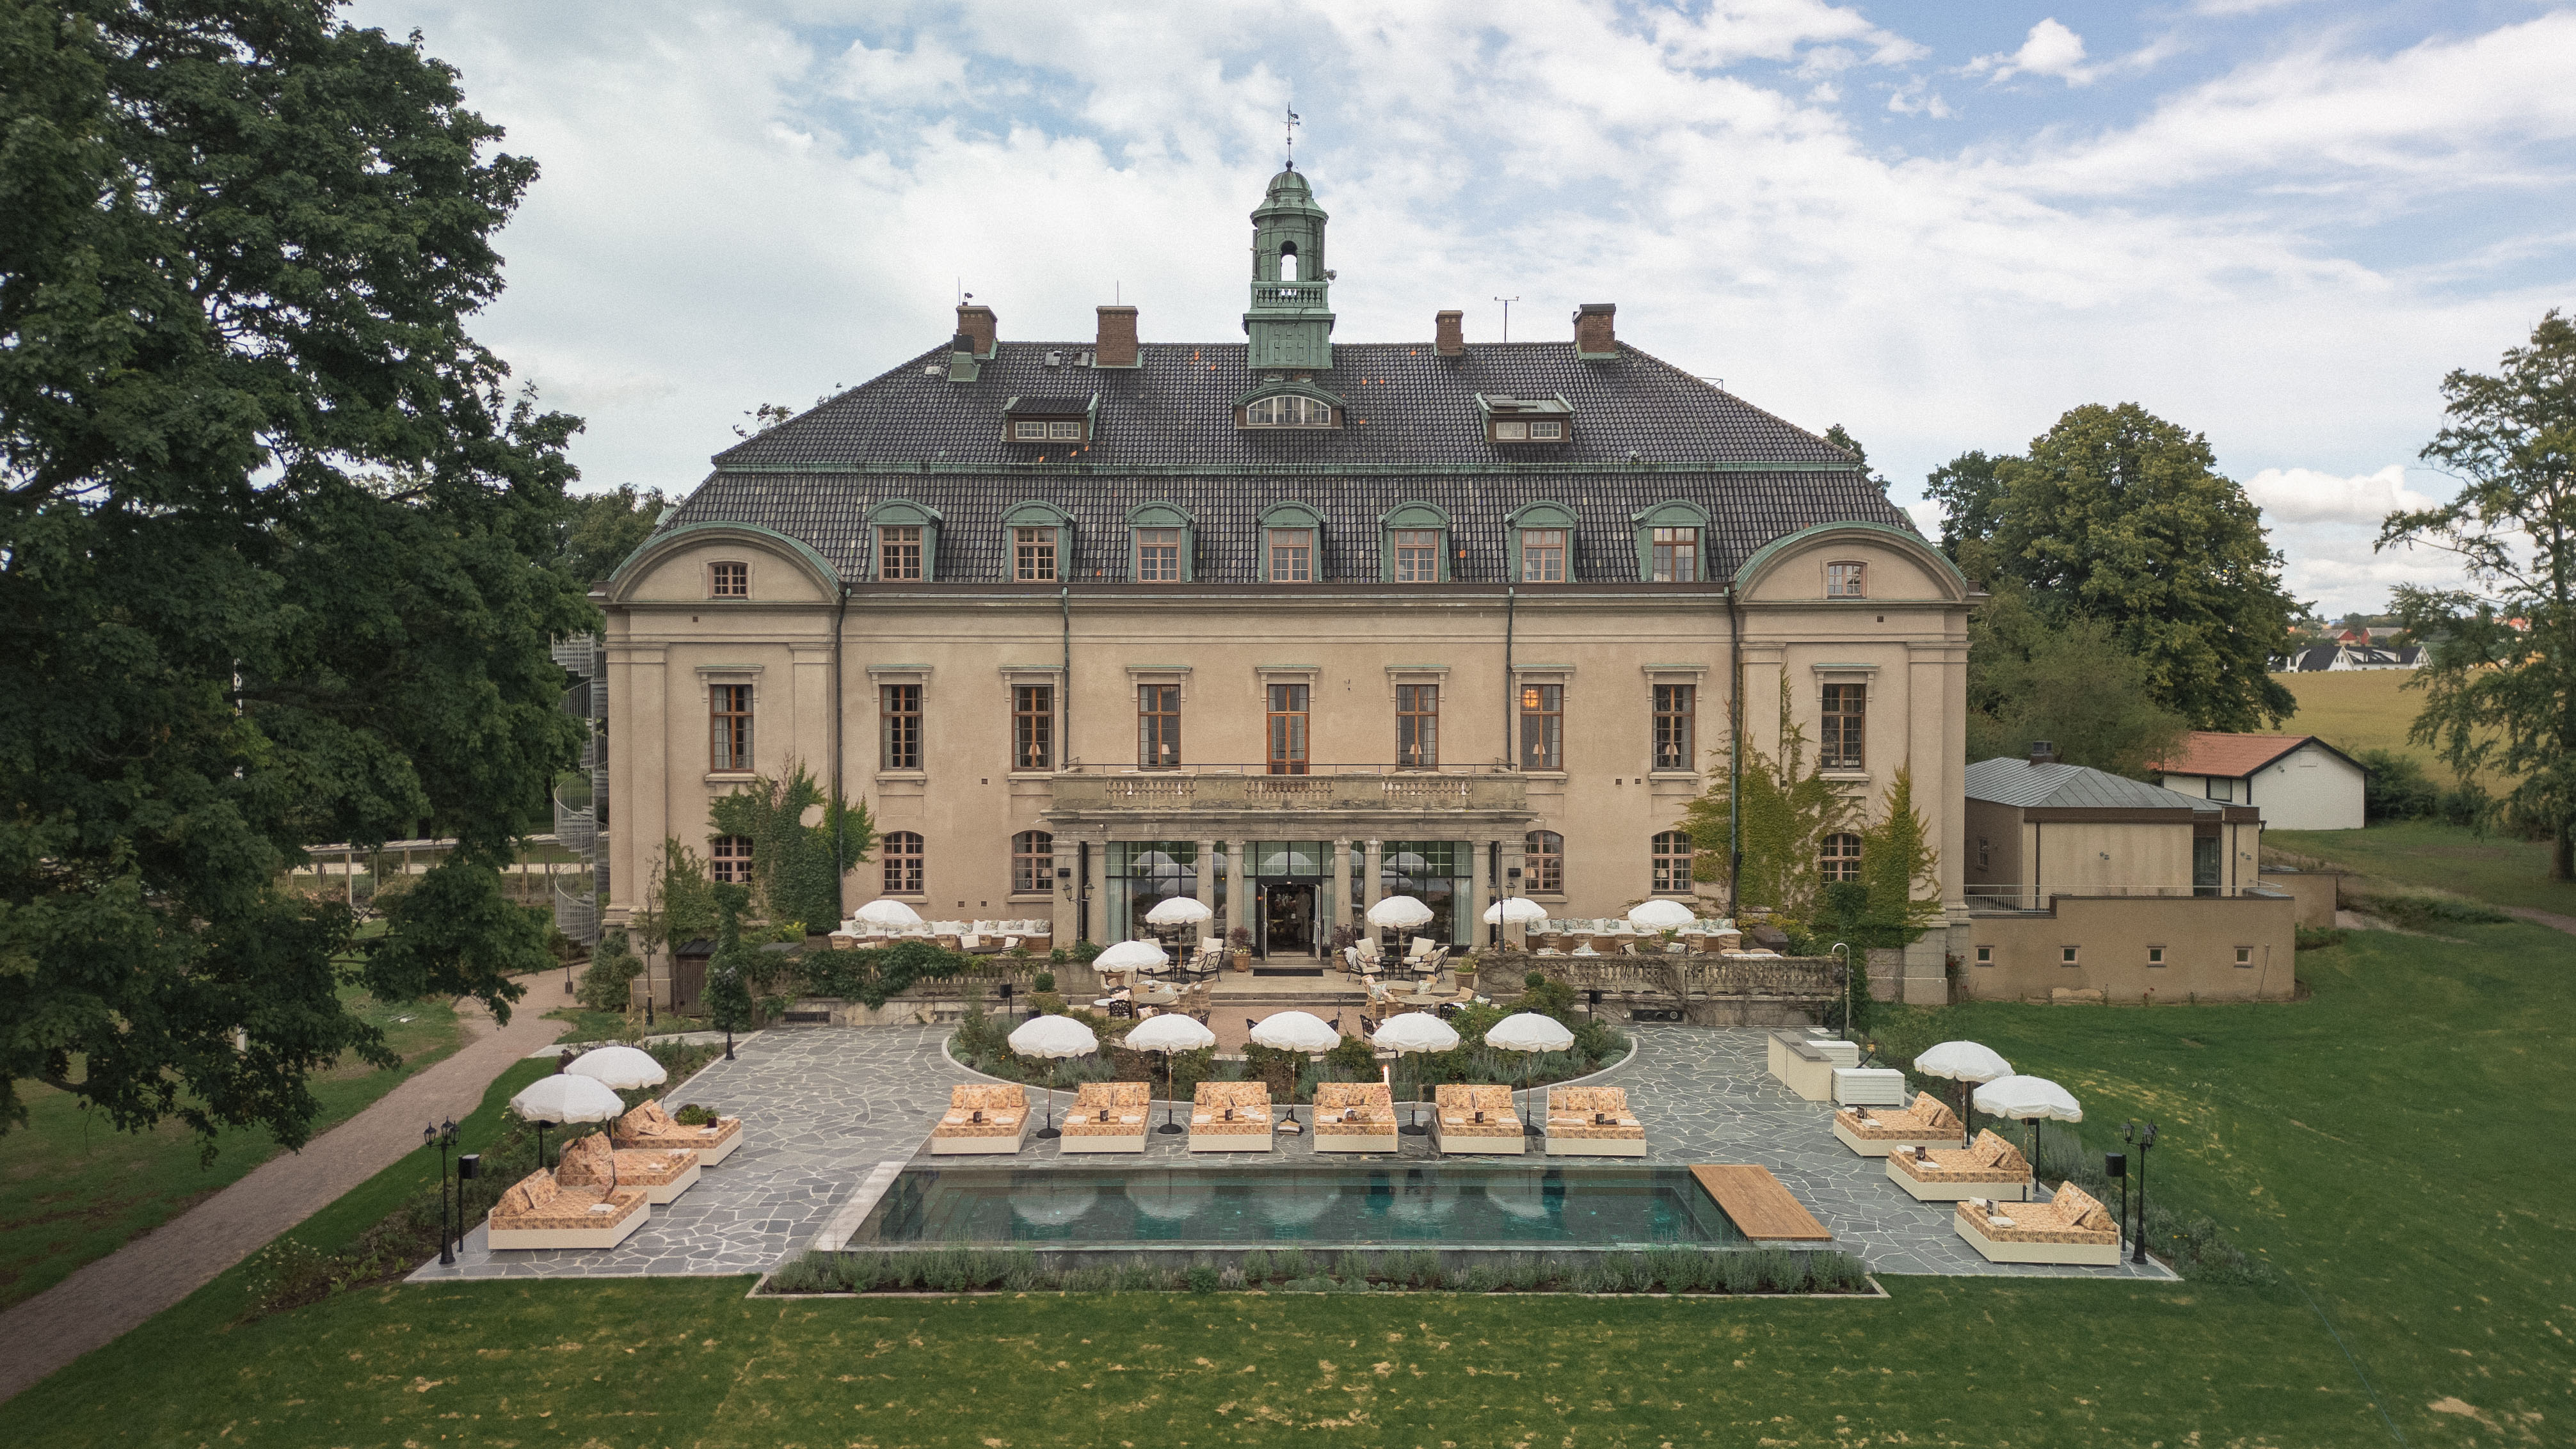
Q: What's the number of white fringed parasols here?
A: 15